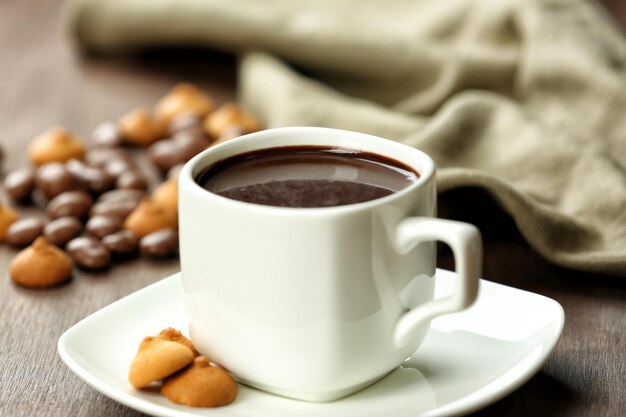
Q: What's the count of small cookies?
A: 11